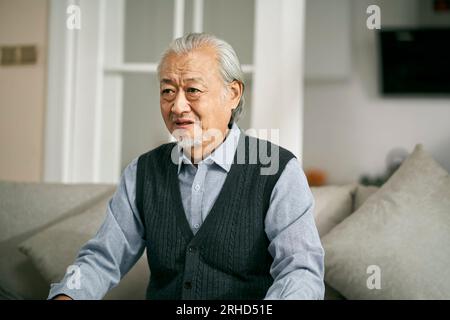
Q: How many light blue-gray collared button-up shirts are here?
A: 1